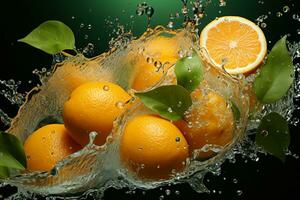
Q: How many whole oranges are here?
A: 5